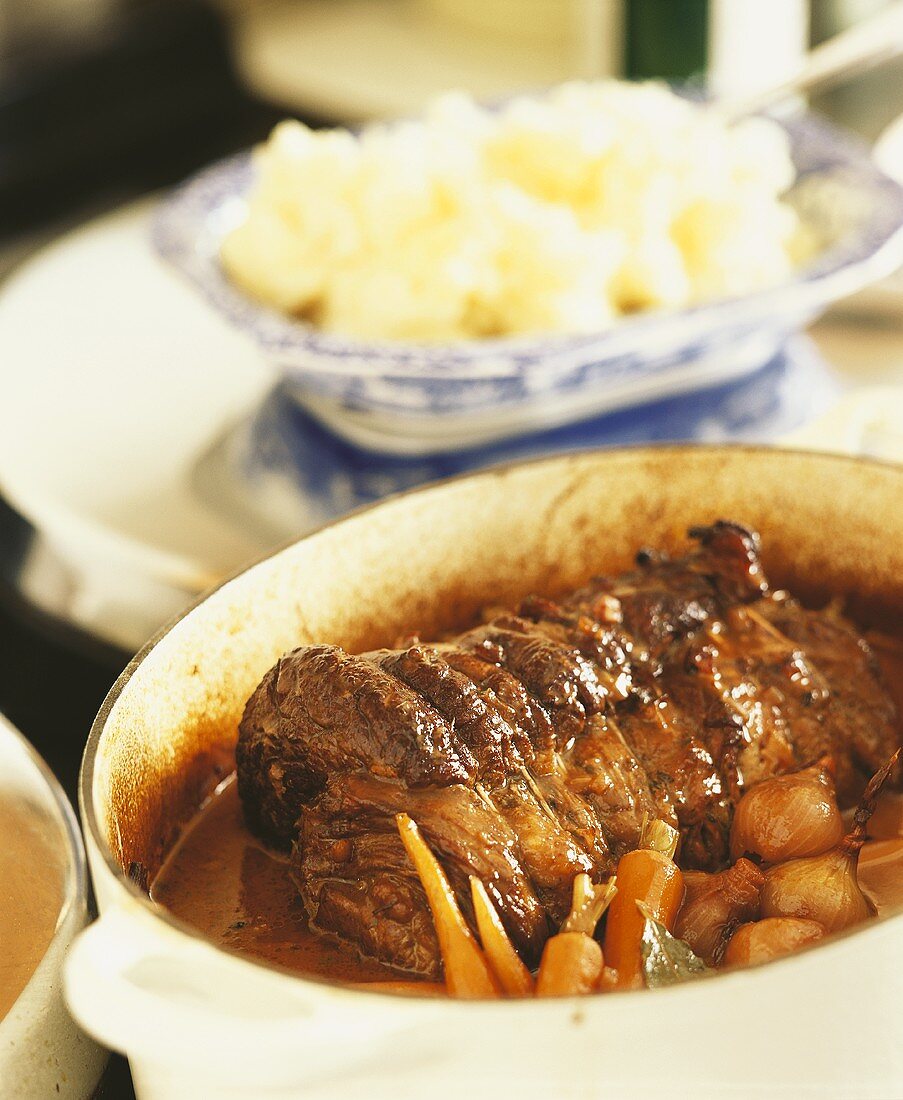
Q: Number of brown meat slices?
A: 1